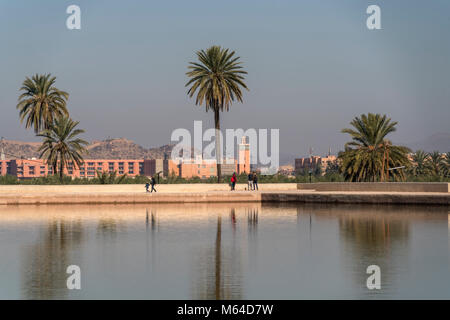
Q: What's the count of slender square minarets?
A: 1